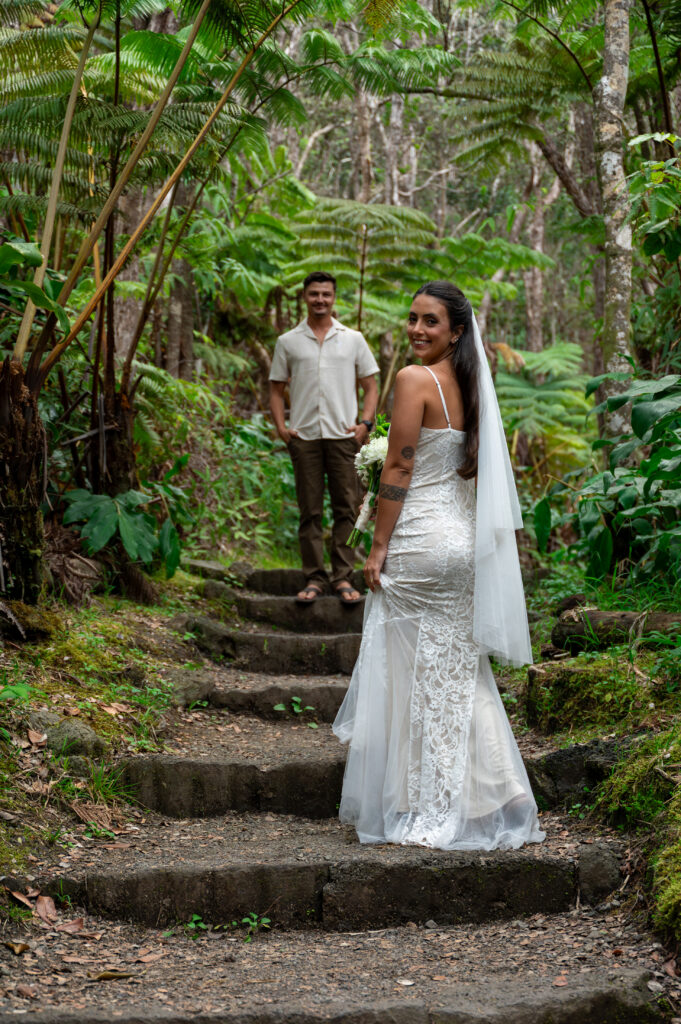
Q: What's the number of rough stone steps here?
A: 7